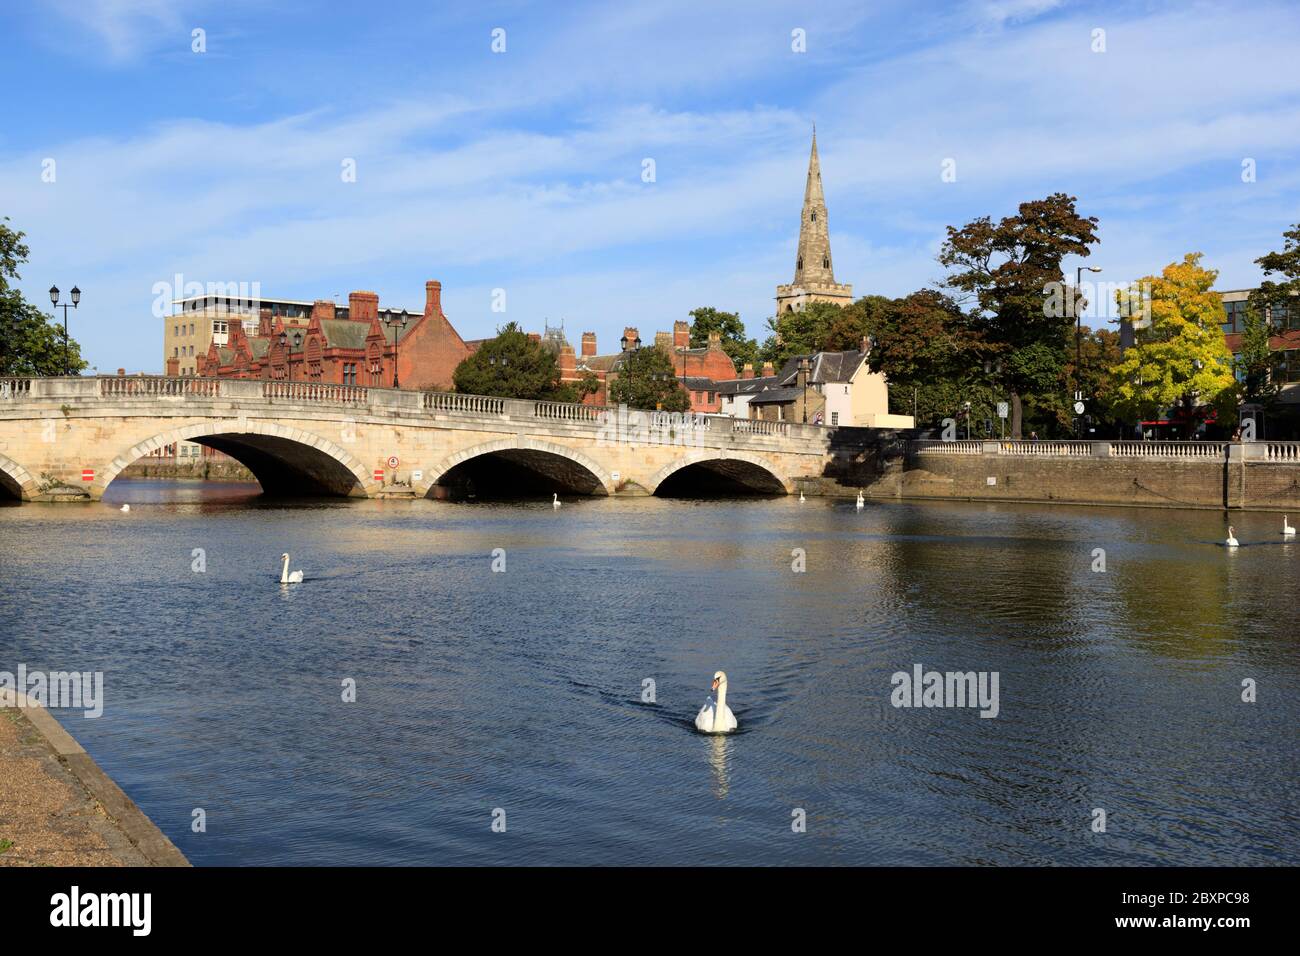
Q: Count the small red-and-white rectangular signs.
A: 2